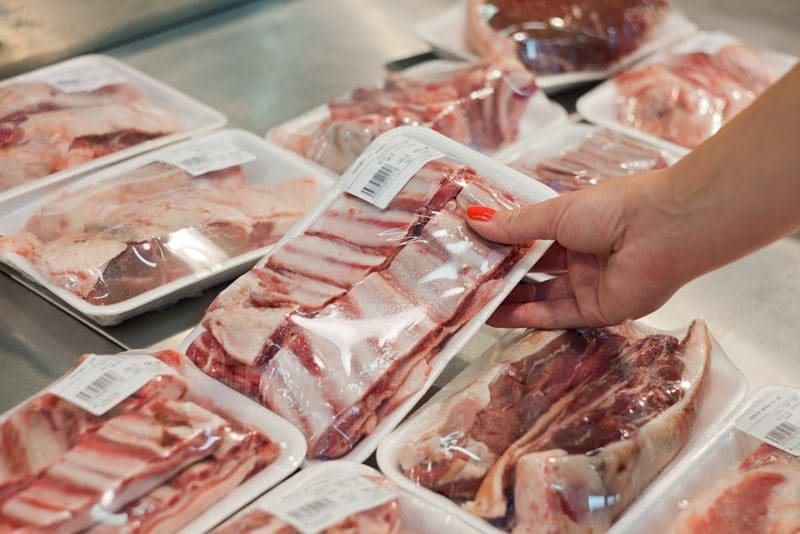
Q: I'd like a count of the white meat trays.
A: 11